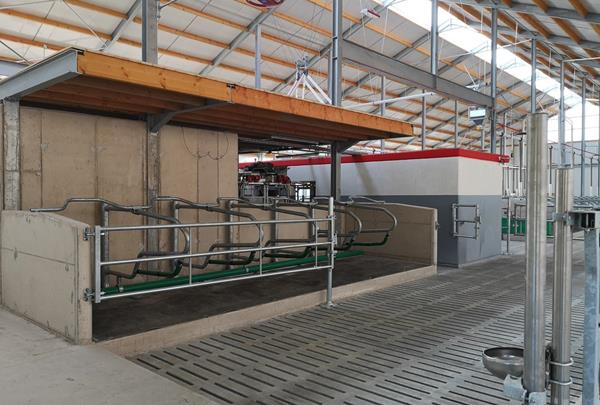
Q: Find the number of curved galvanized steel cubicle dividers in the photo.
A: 5